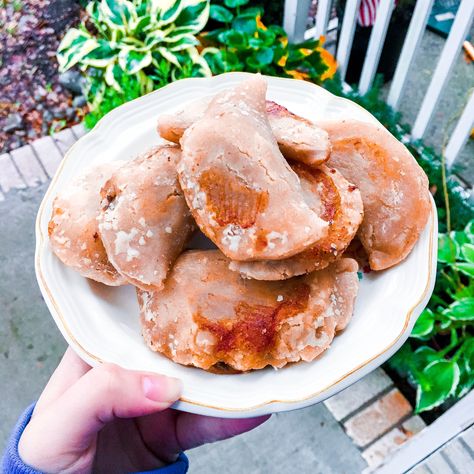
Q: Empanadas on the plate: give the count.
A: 7